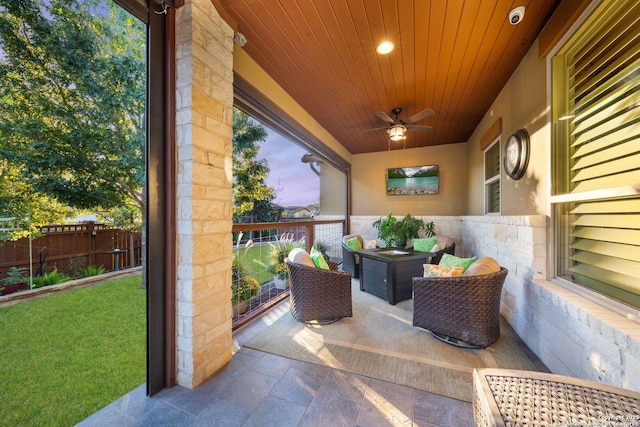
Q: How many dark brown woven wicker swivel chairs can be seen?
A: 4